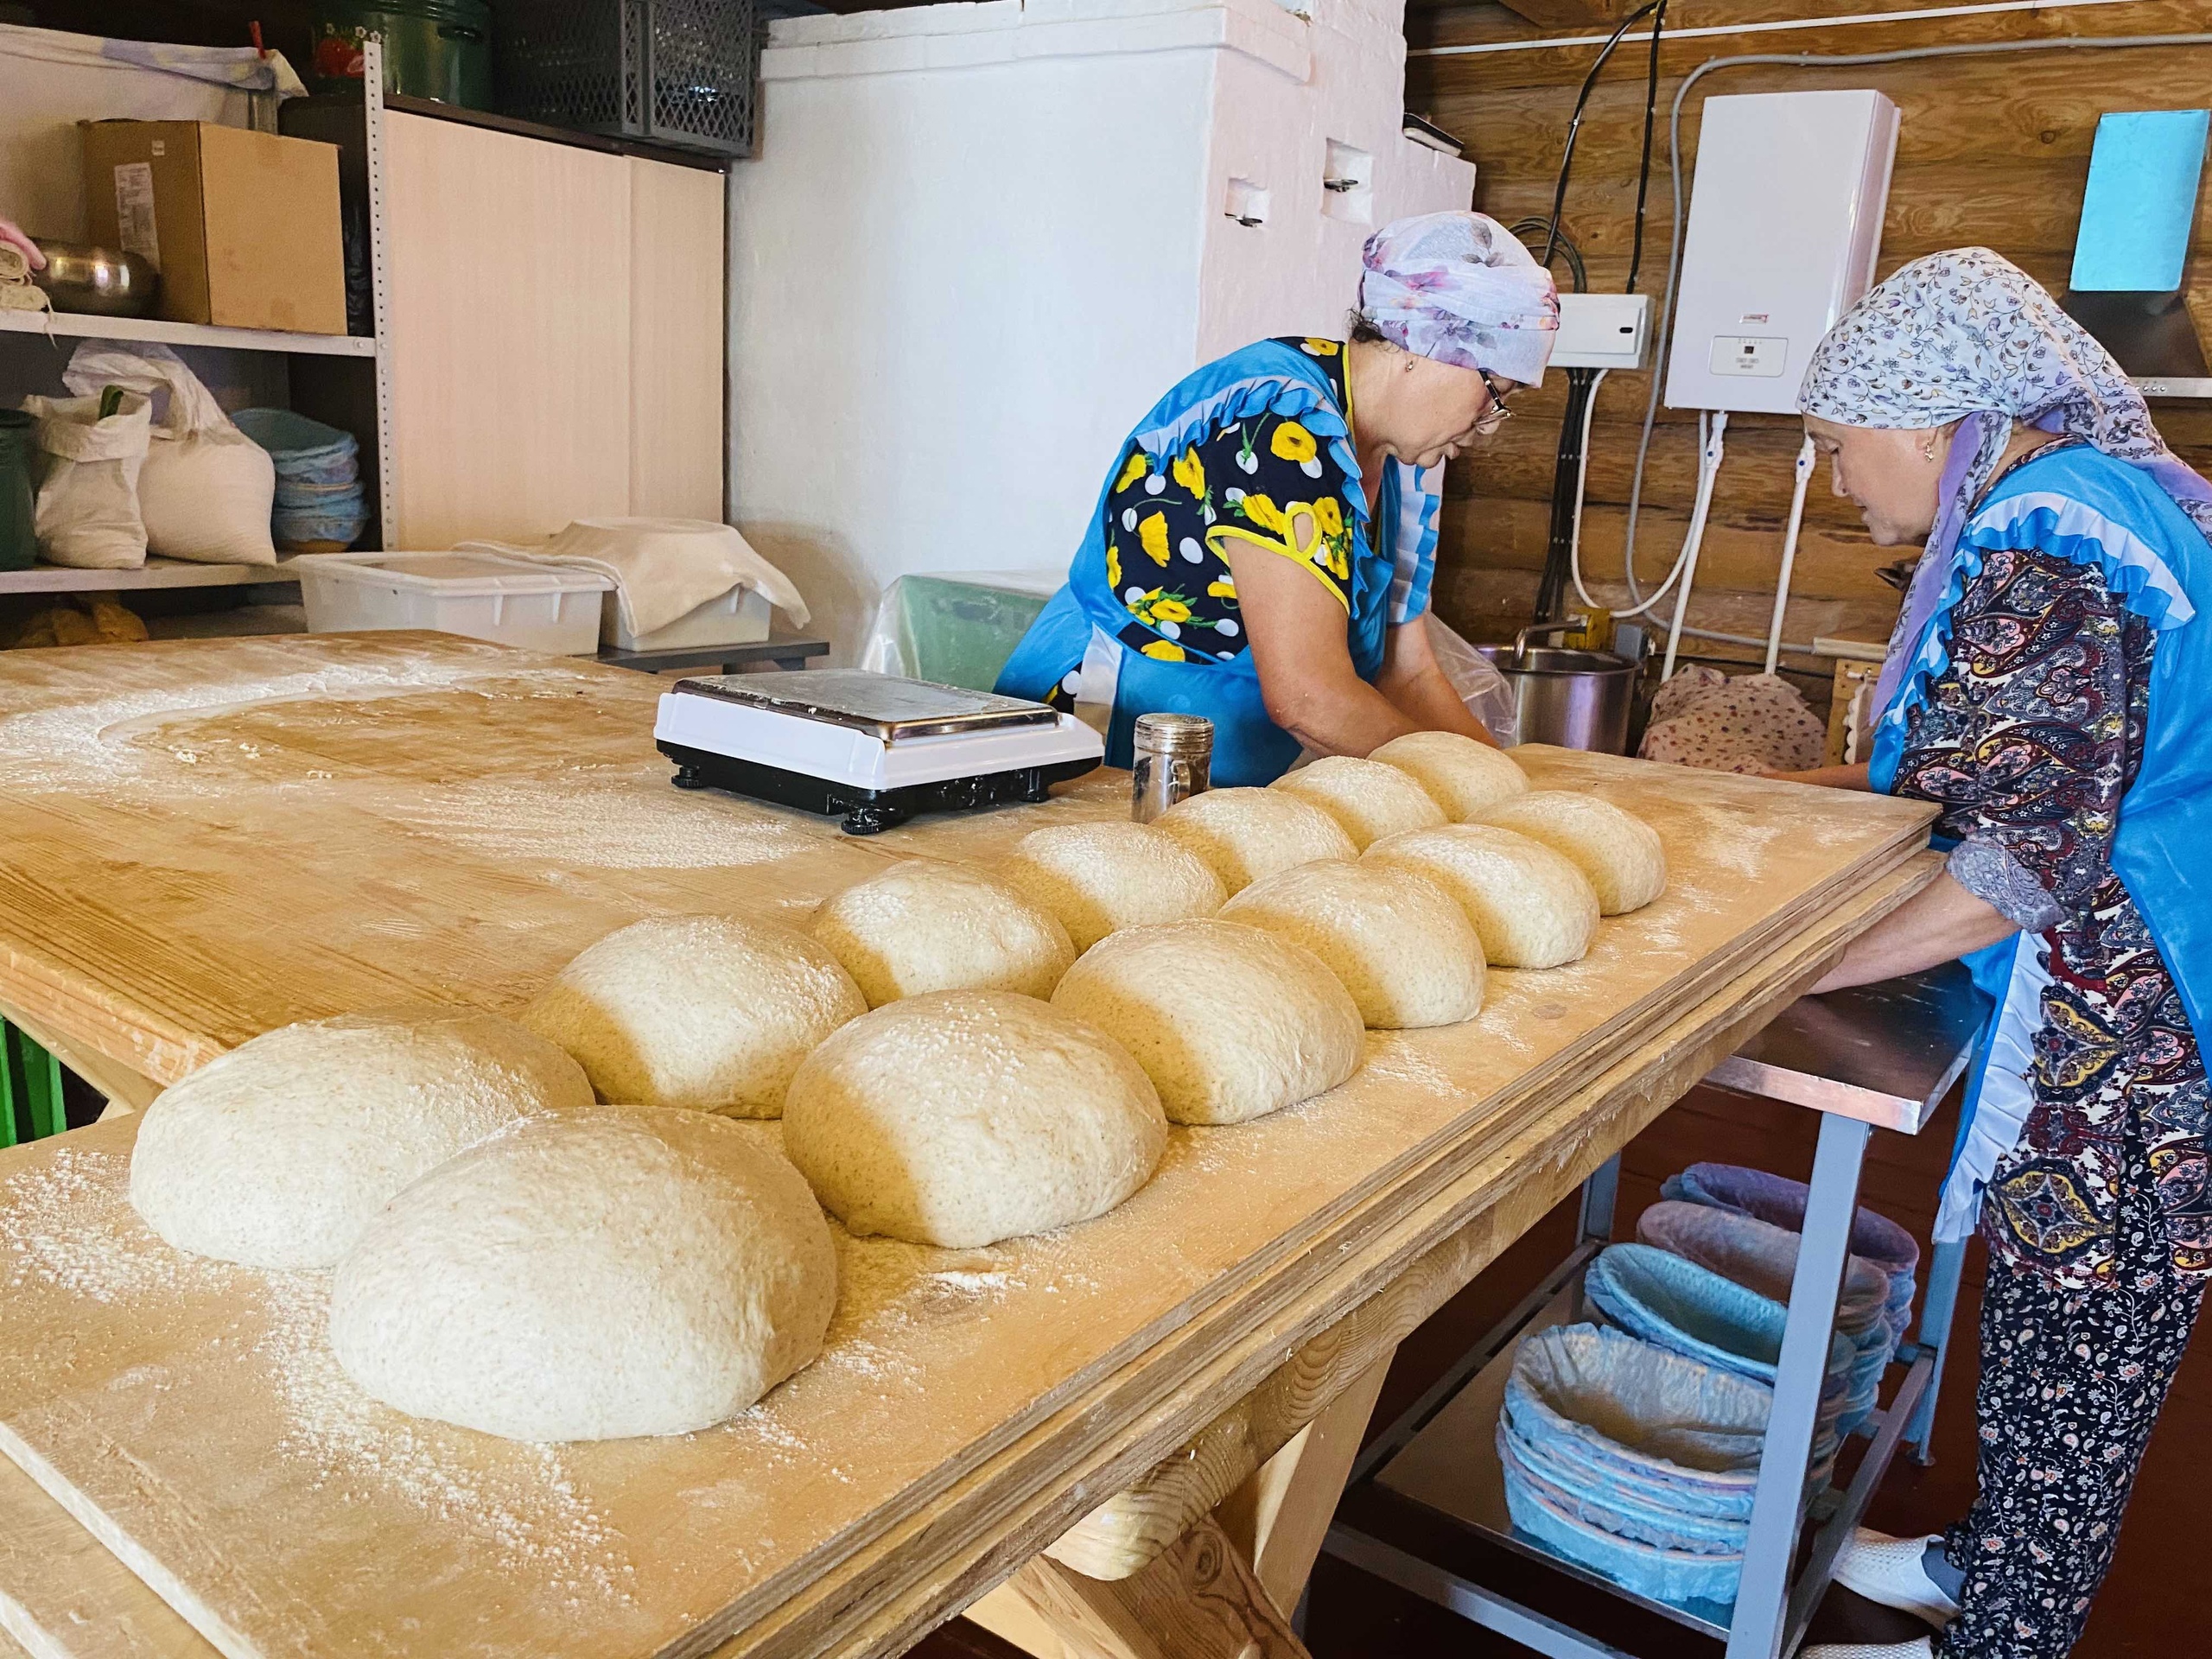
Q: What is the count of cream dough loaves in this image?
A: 13